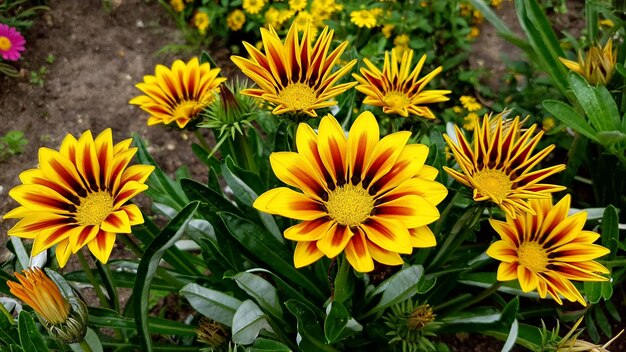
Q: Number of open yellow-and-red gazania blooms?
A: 7